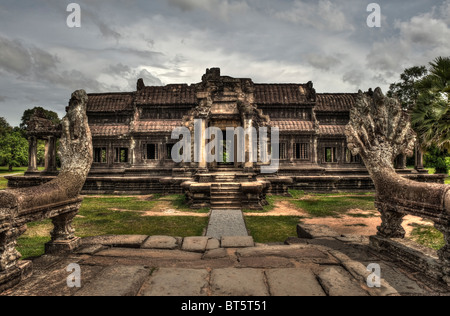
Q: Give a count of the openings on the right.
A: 4